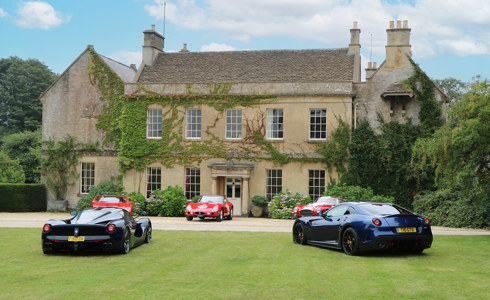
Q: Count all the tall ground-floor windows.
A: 5